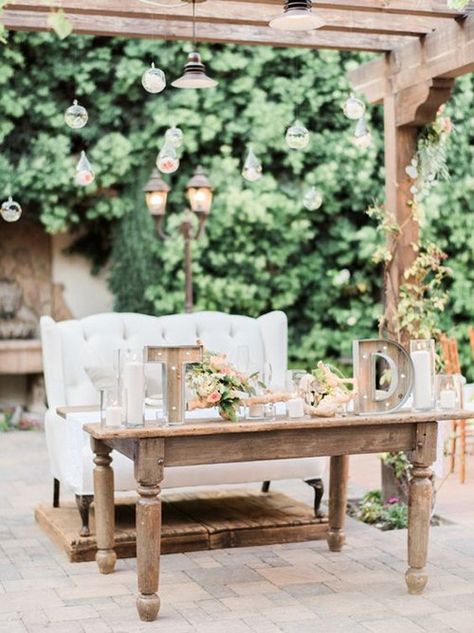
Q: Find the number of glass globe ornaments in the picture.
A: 11